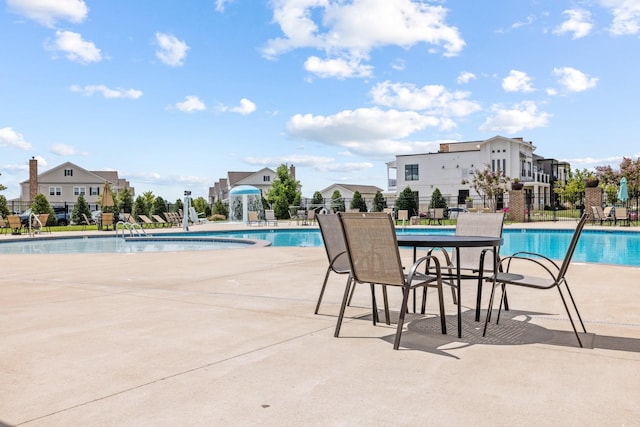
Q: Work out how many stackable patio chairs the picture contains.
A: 4